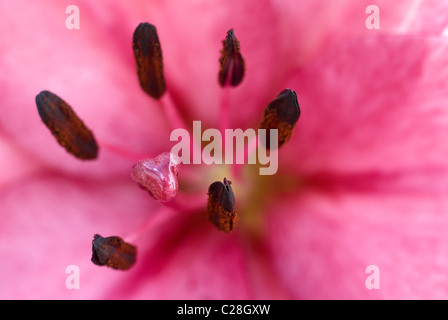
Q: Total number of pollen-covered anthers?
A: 6